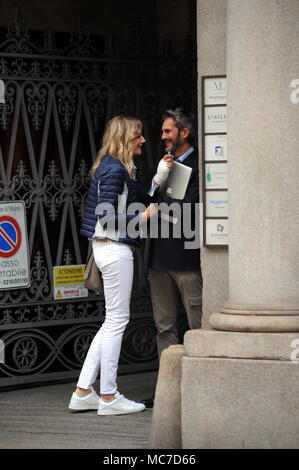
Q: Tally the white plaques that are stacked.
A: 6